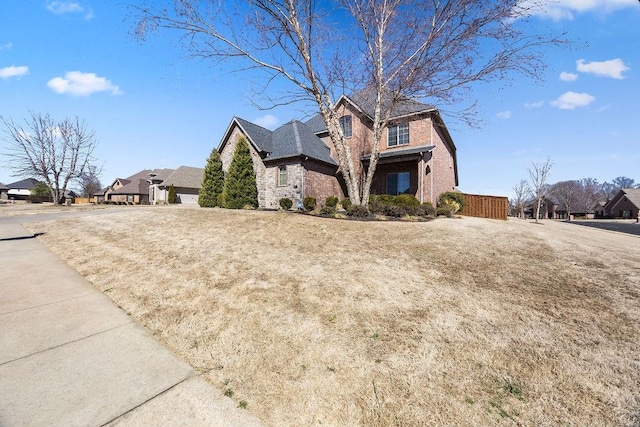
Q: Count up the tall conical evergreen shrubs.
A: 2